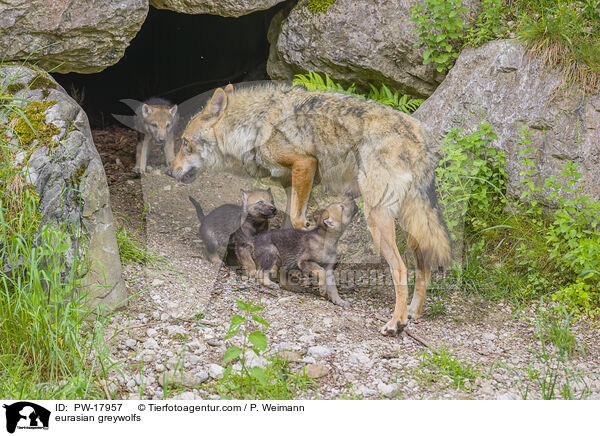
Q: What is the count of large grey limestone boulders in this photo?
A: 5